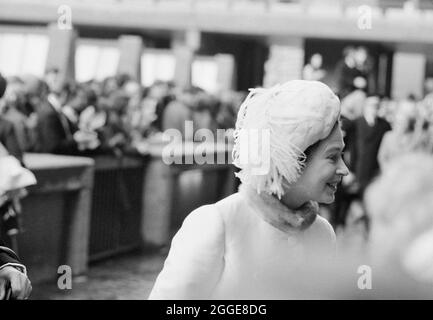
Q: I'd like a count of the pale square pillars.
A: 6